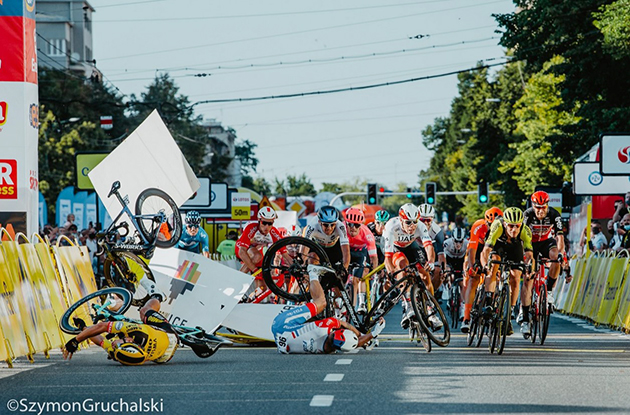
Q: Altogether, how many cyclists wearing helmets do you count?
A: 14